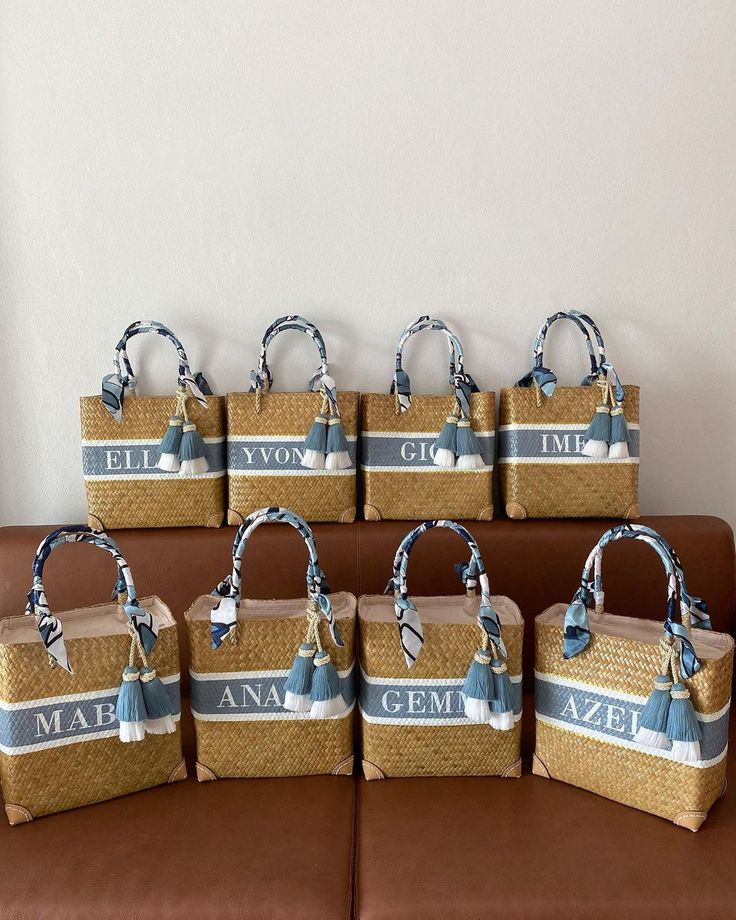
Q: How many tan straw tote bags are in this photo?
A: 8